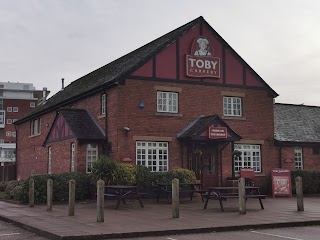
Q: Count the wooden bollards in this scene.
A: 7